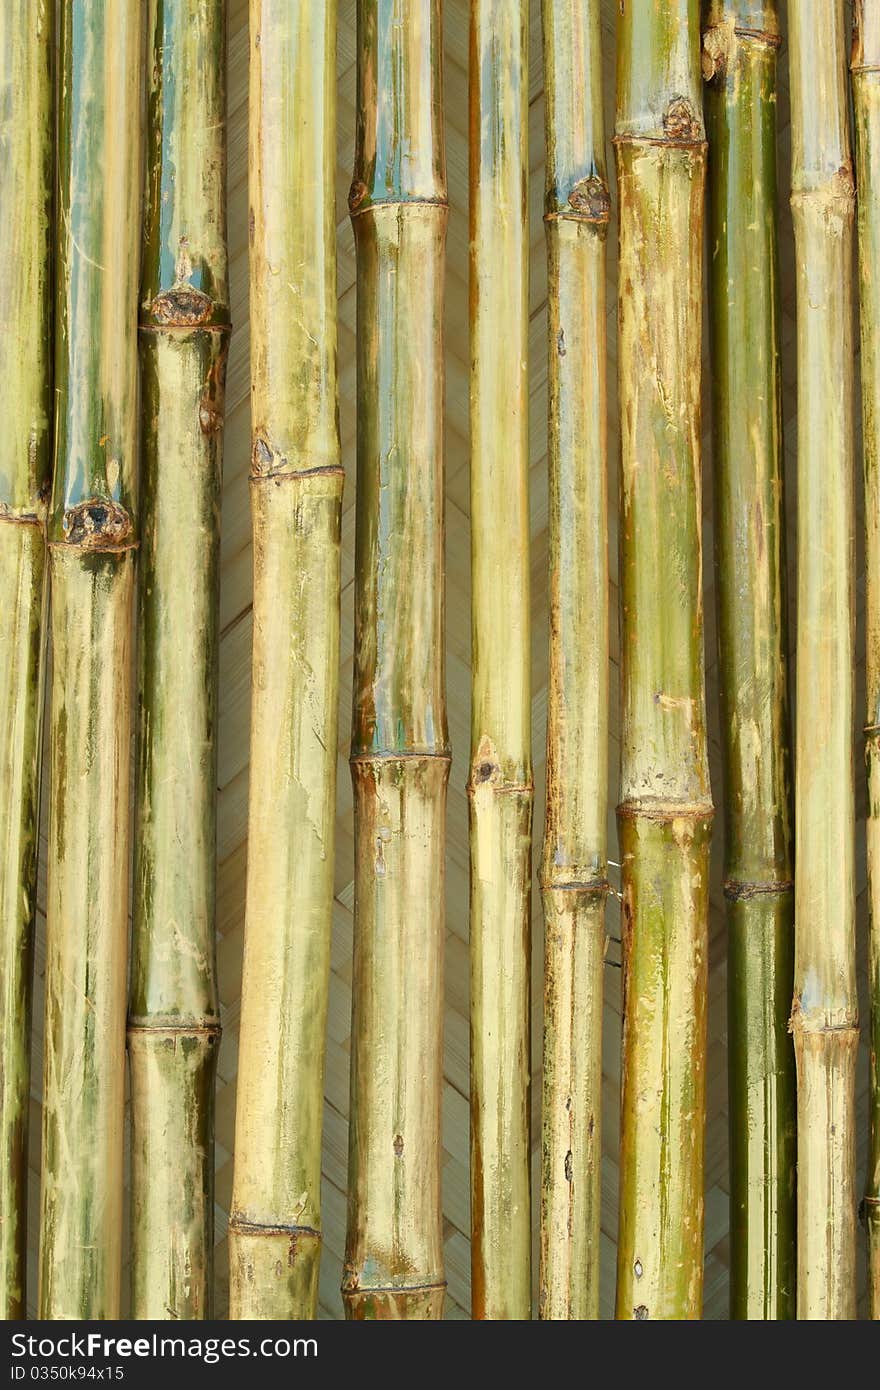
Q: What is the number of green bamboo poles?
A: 11